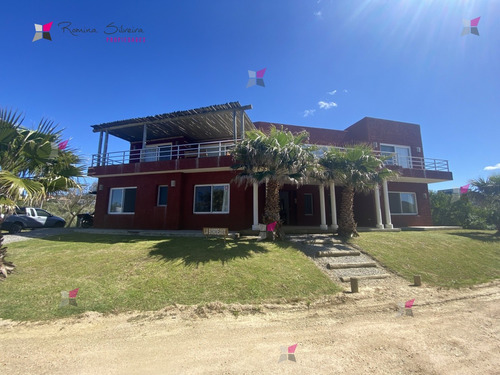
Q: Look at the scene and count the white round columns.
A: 5